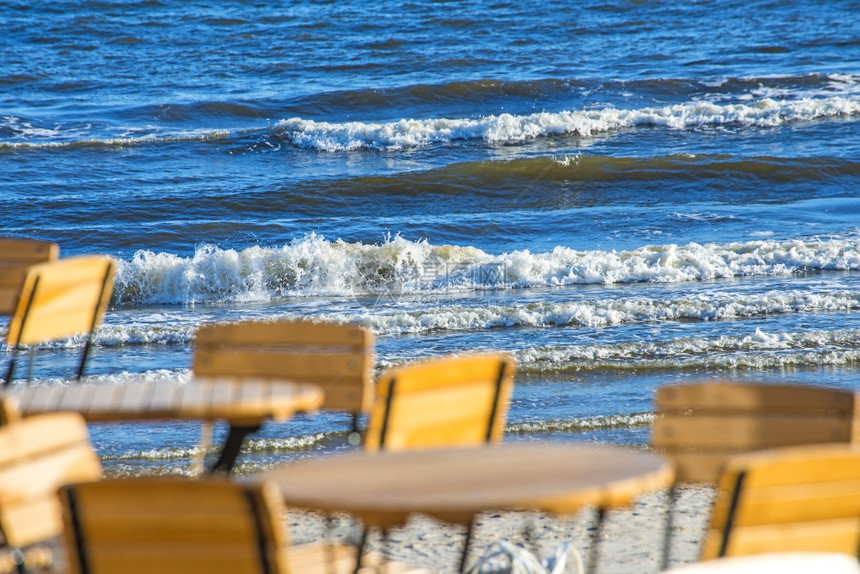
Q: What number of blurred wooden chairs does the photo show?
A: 8